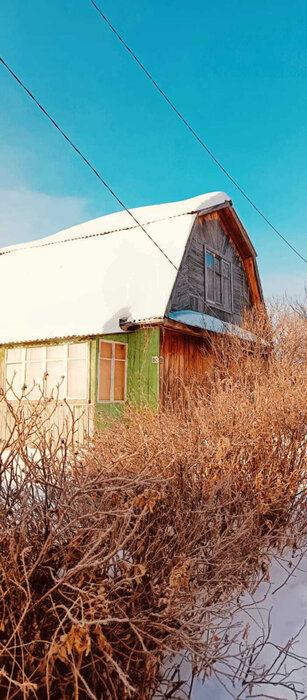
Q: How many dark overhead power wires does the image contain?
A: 2